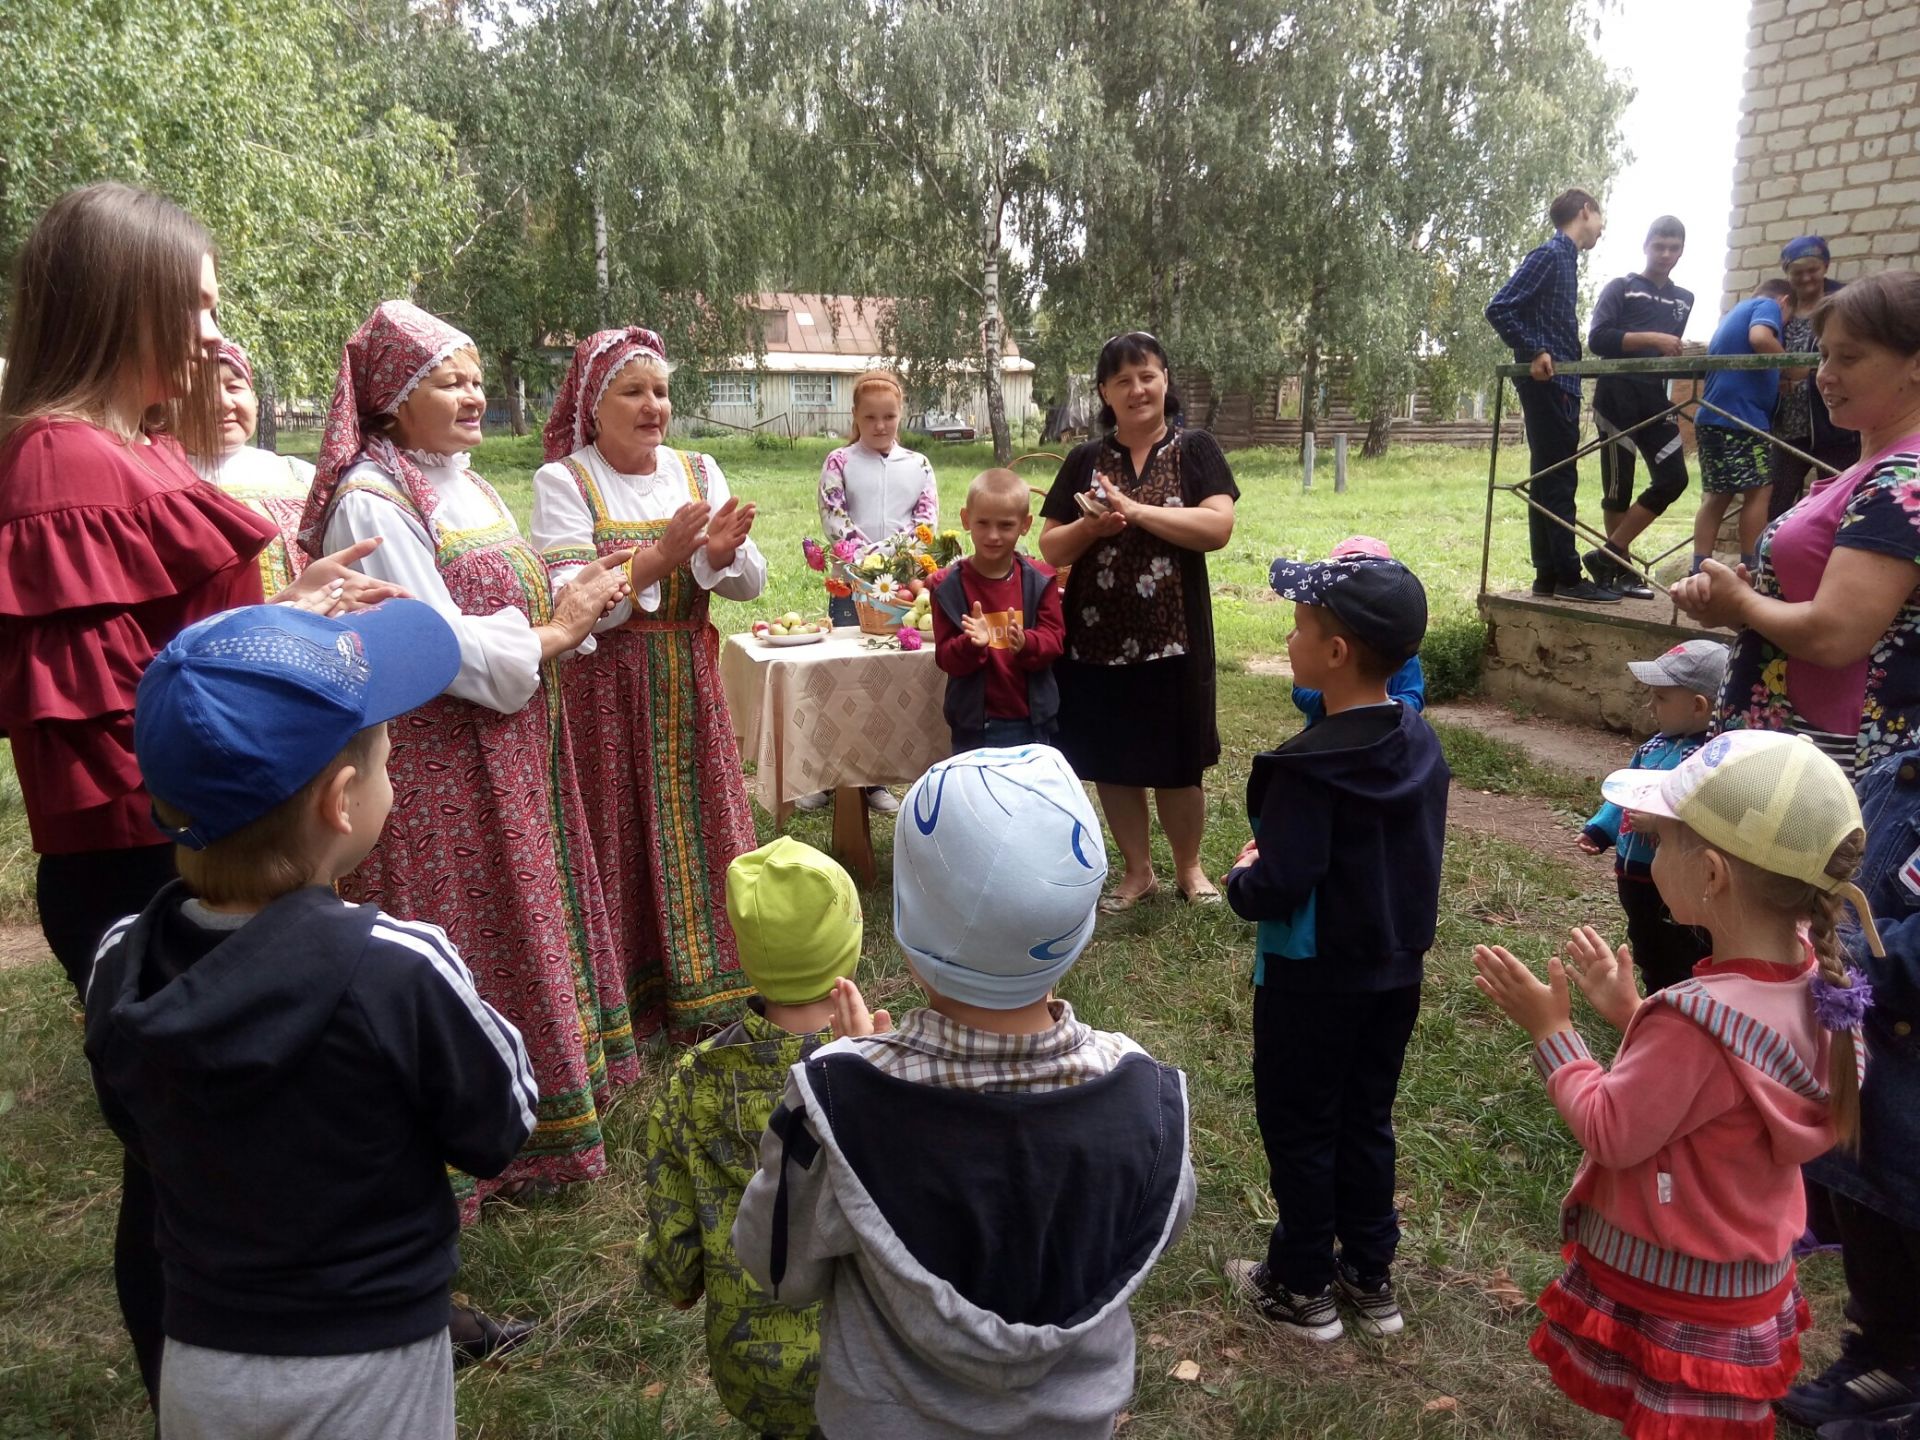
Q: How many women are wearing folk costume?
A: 3